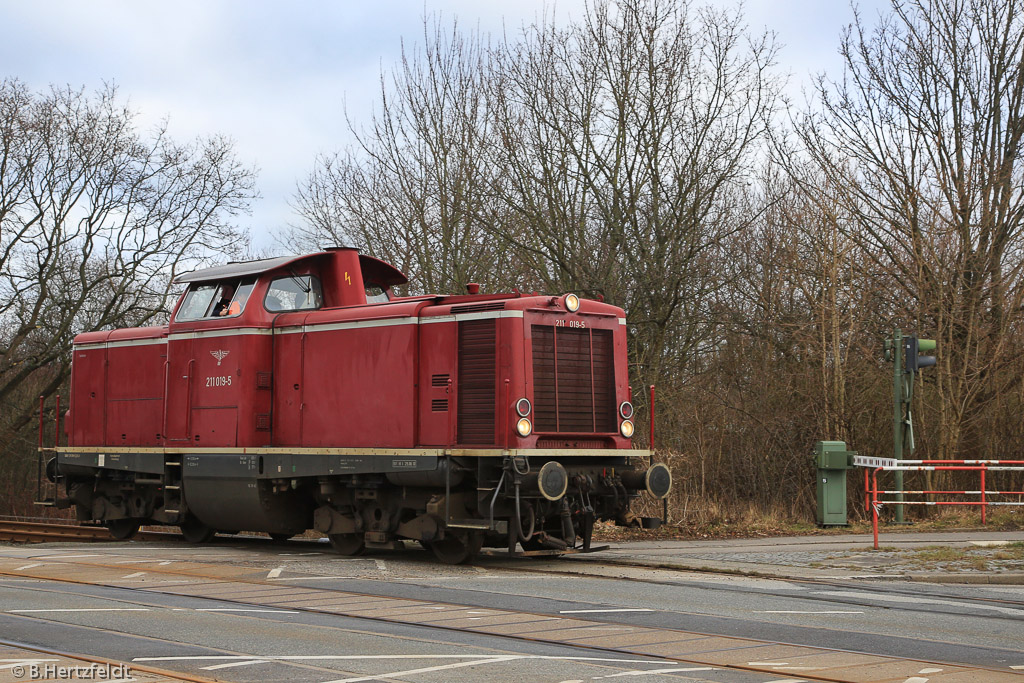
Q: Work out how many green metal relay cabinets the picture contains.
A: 1